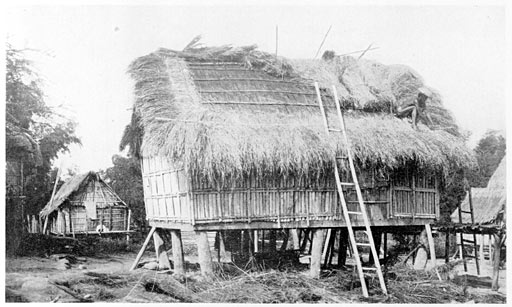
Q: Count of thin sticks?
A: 4